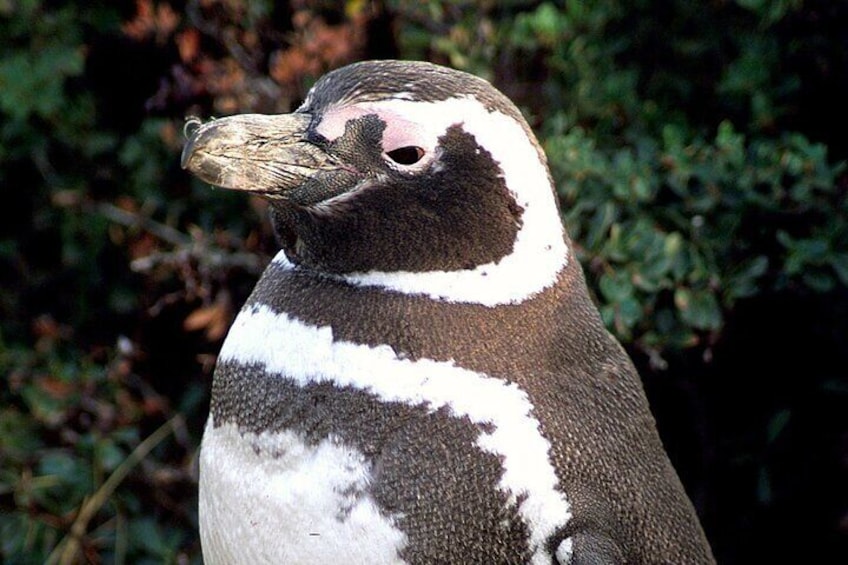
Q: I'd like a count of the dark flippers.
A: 1